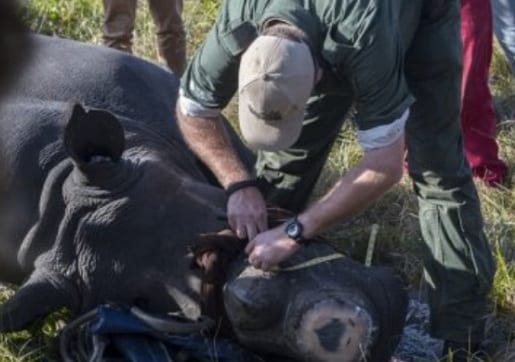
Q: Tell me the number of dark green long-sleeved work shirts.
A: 1